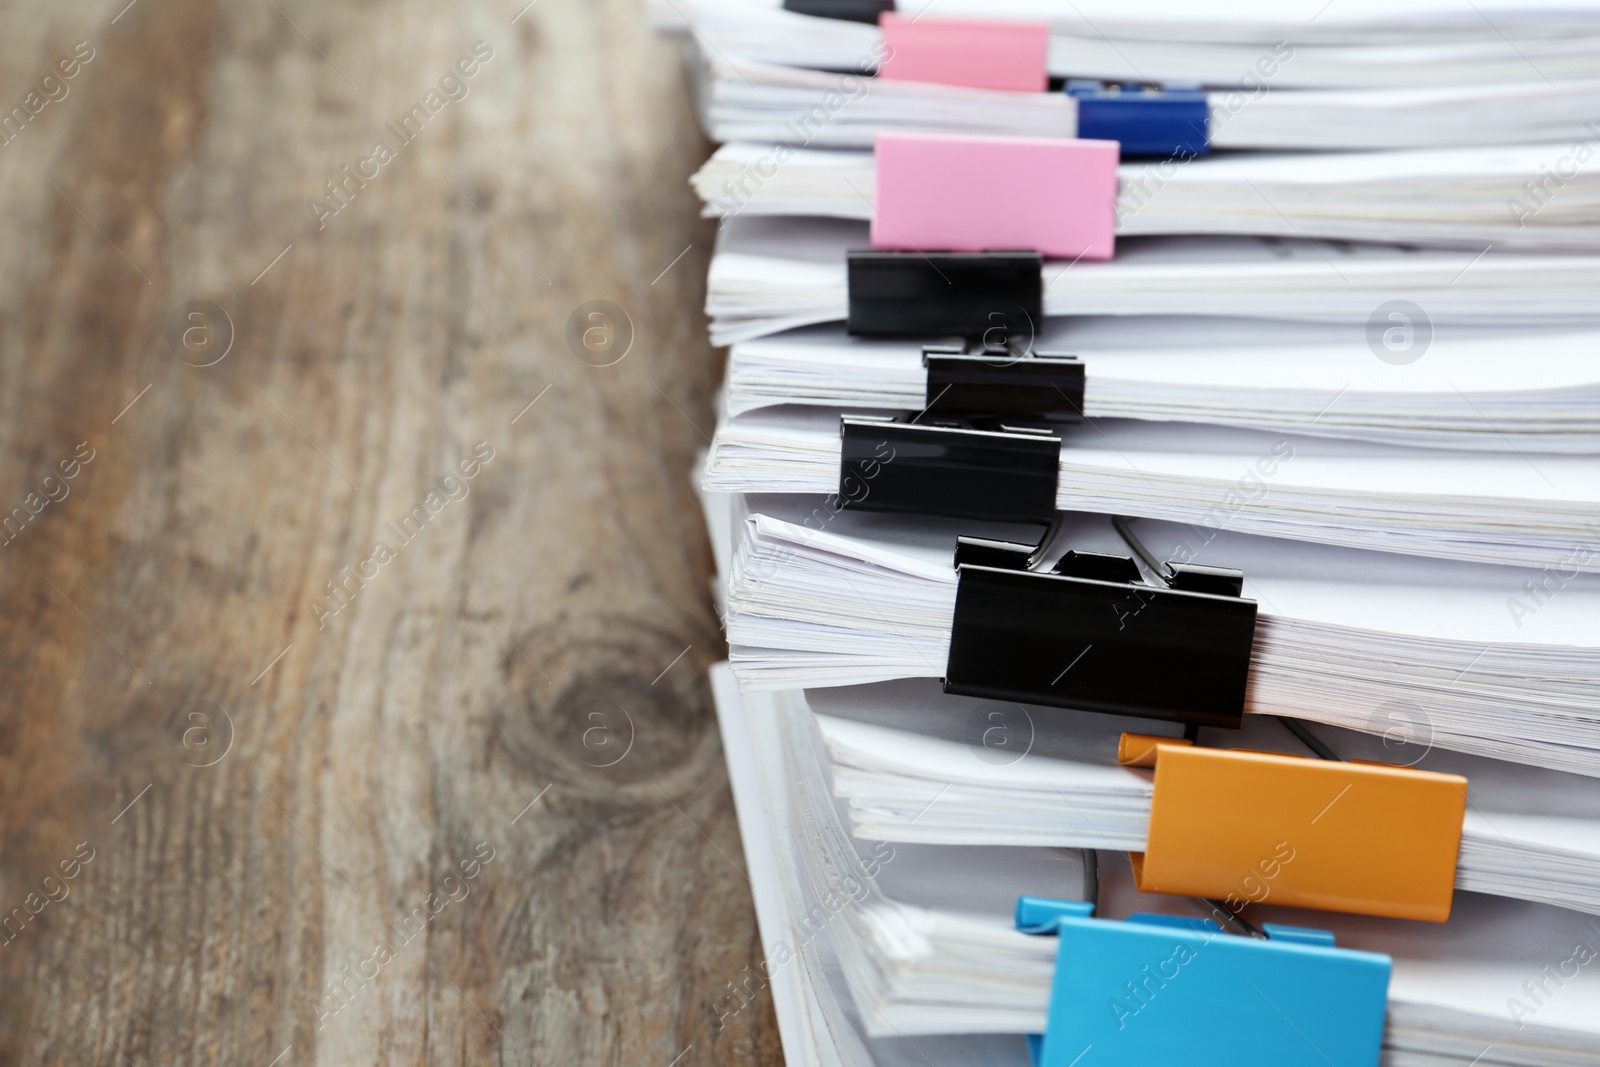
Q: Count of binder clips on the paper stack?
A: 10